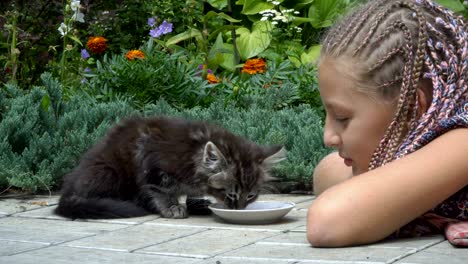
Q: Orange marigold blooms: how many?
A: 4